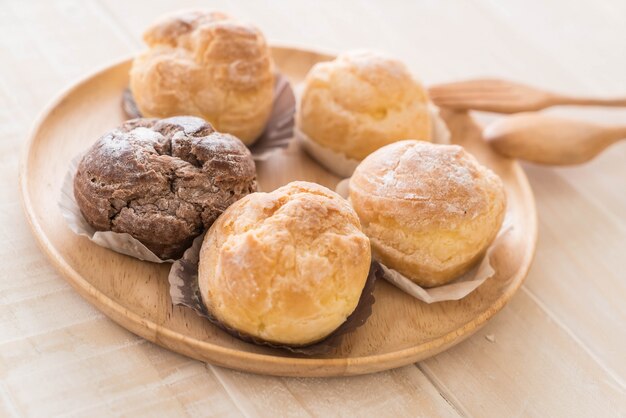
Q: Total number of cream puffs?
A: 5